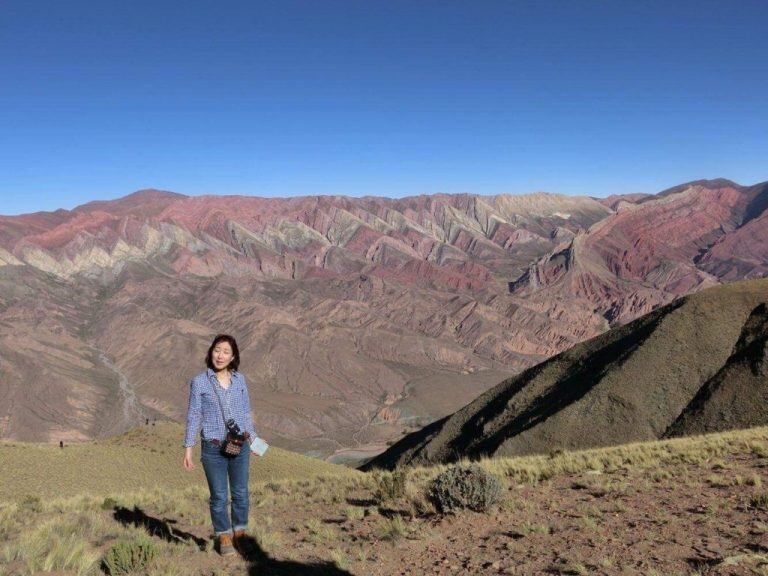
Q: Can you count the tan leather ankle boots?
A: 2